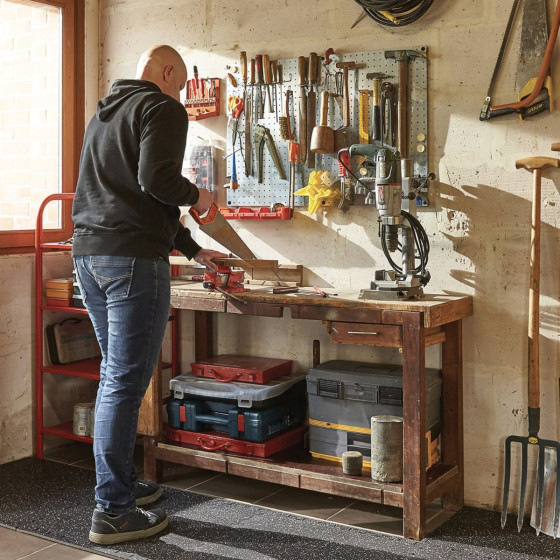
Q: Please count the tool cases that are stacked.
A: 4